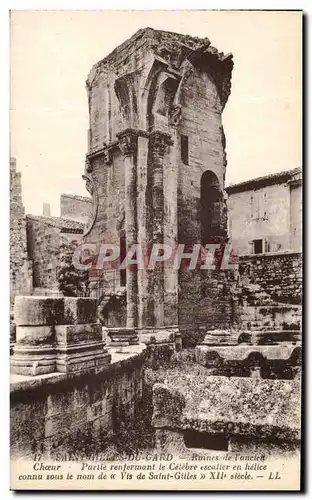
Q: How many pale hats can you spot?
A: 0